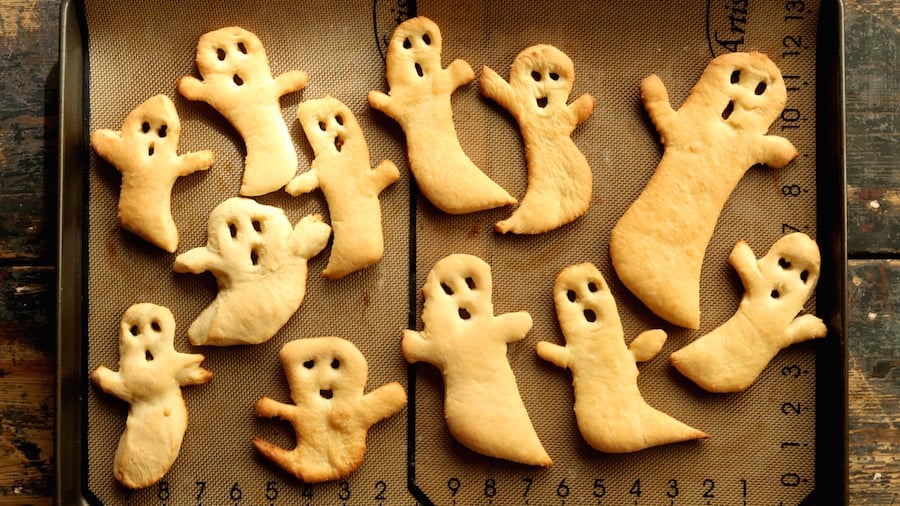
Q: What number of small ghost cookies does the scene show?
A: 11